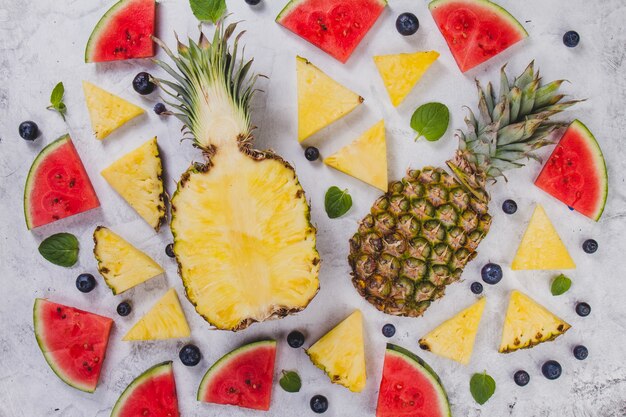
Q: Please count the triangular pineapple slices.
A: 11